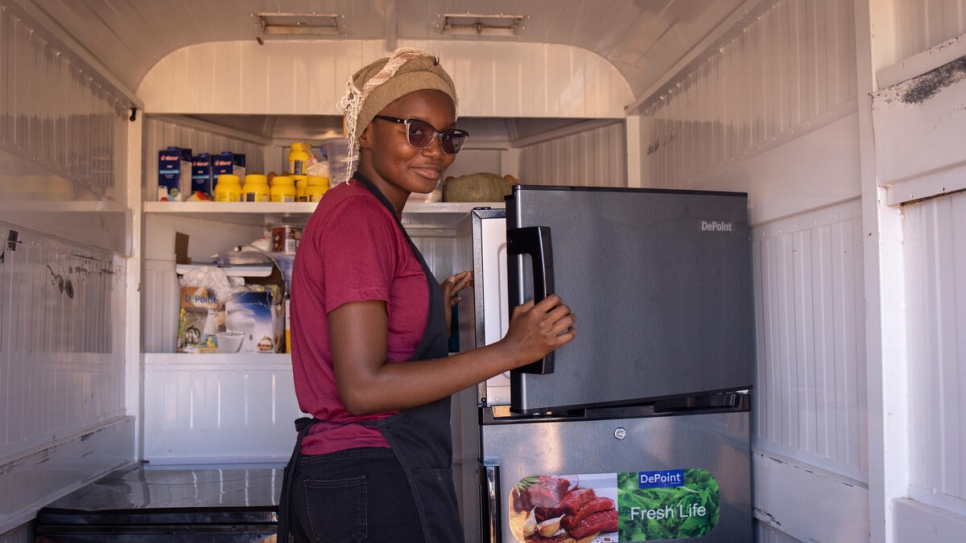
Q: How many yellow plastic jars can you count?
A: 6